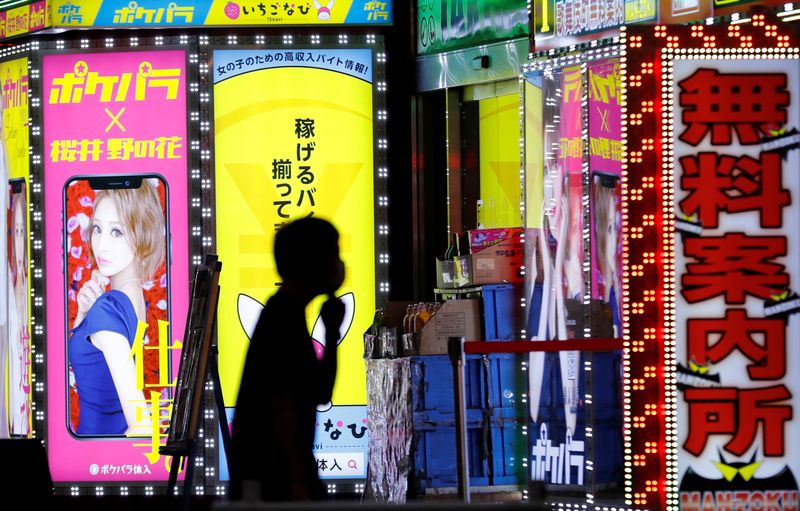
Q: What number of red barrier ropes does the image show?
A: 1